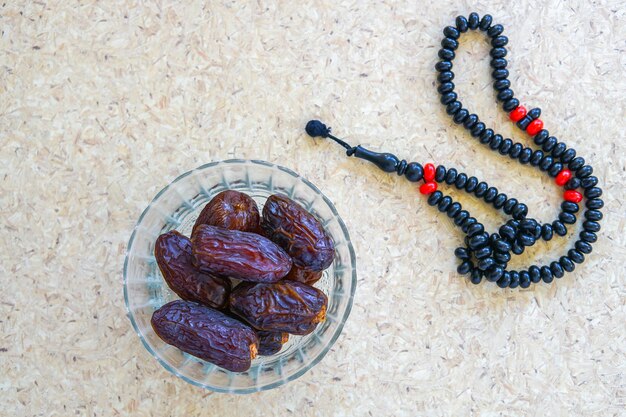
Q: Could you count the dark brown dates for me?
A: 8